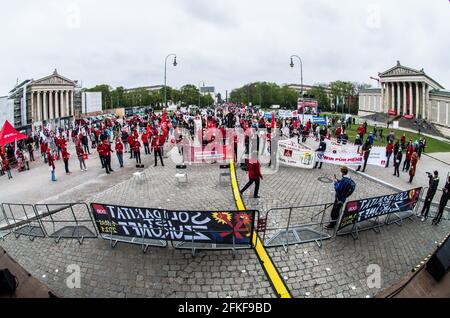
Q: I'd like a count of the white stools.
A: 2